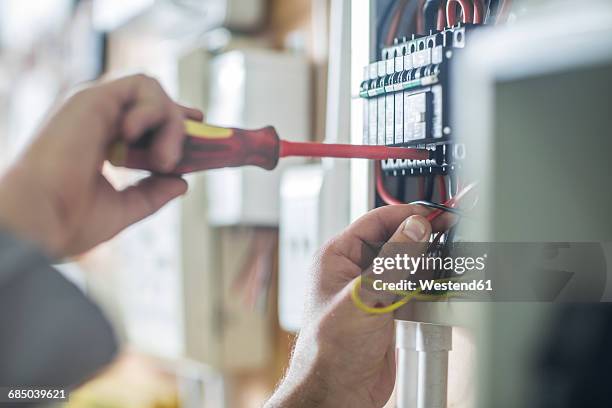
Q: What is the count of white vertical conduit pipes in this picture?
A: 2